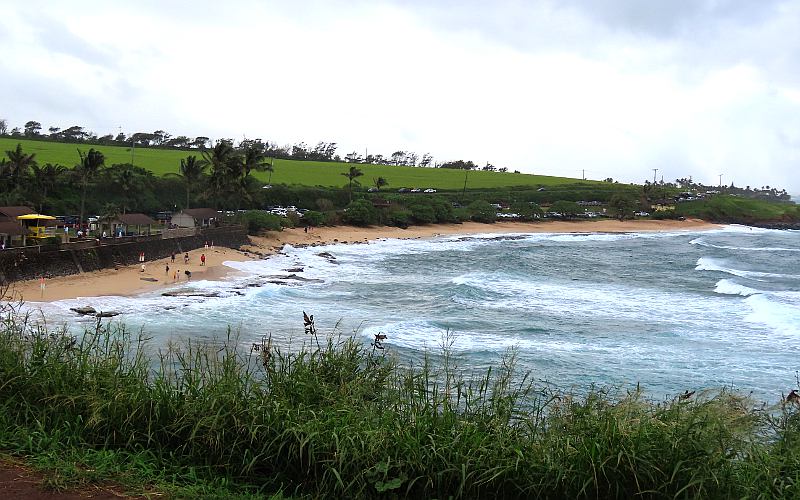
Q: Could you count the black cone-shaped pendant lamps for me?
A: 0